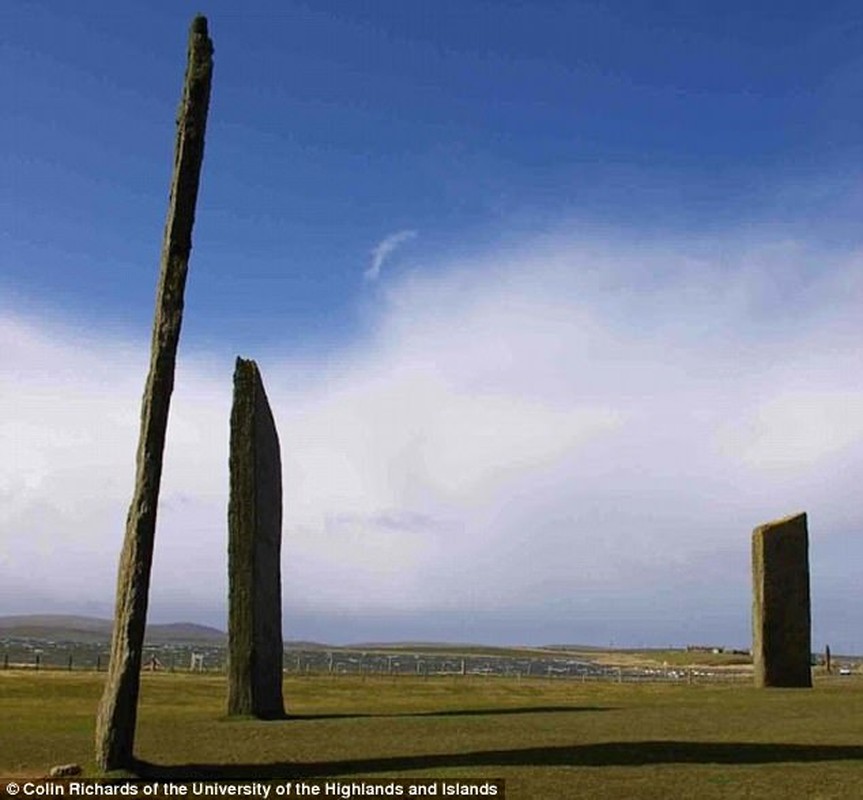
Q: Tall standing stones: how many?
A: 3